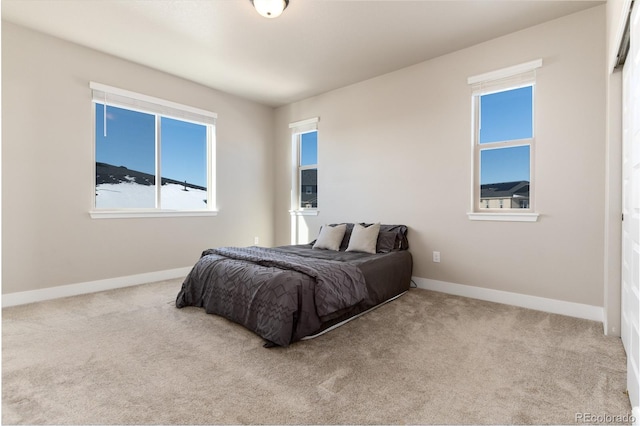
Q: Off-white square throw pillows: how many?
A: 2